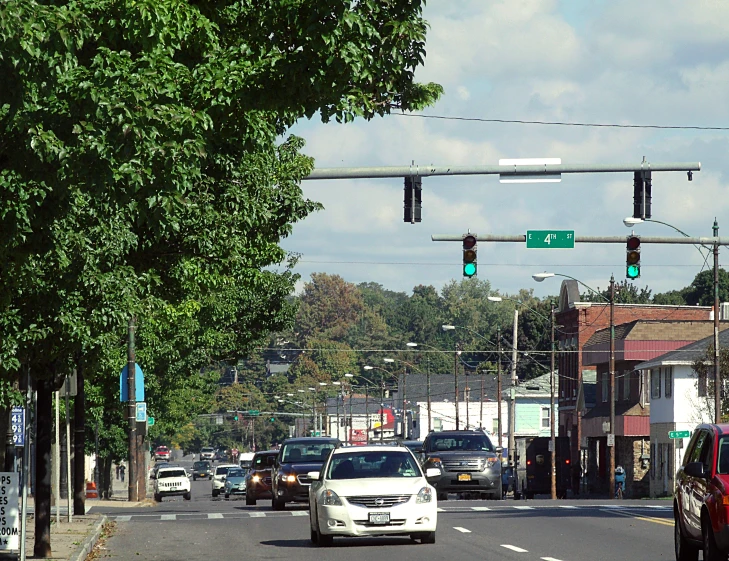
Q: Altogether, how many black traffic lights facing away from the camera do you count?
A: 2